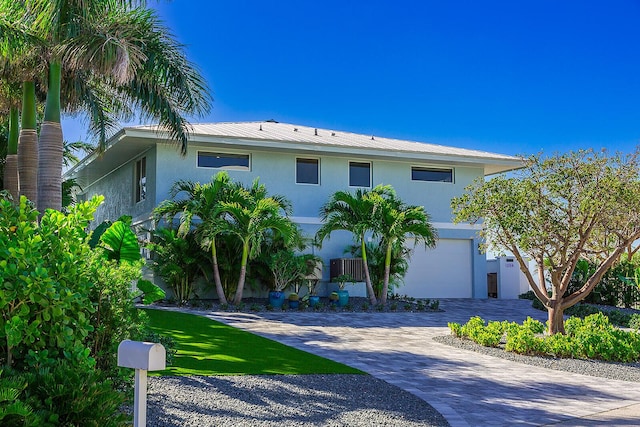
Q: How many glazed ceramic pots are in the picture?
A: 5